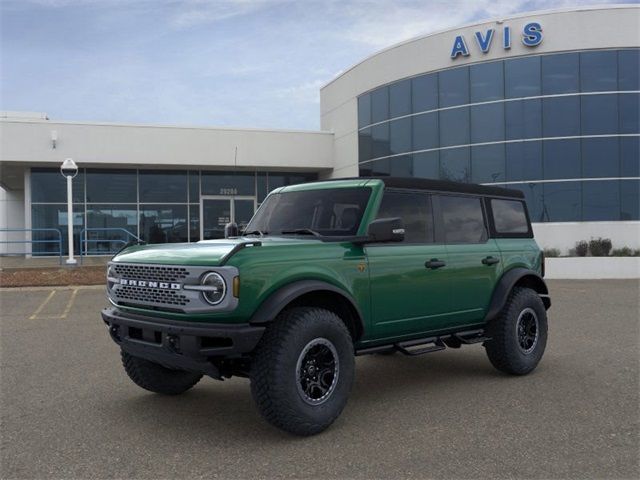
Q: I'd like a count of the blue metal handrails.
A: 2